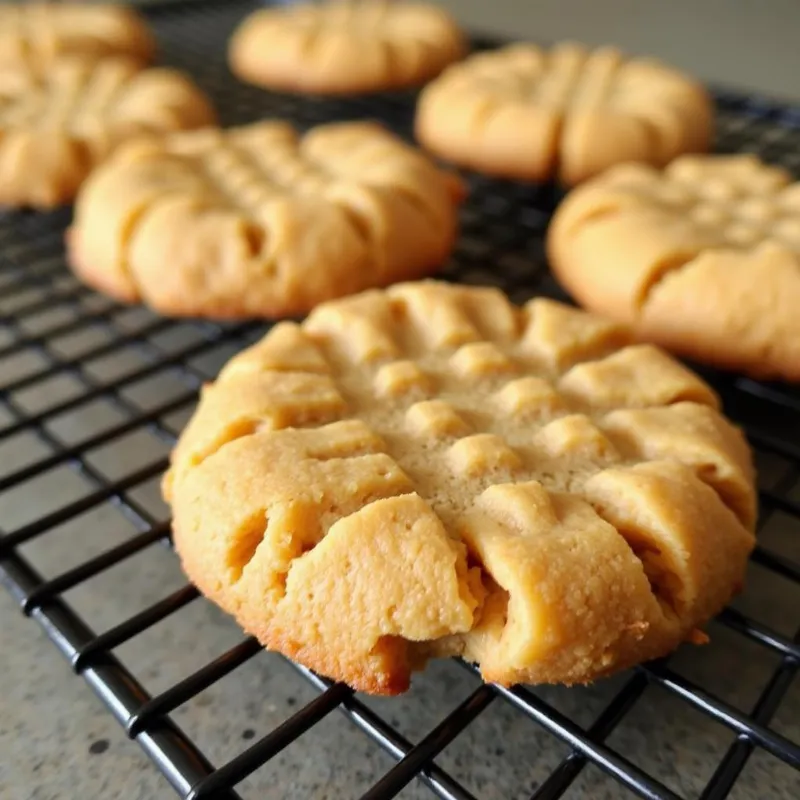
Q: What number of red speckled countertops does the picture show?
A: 0